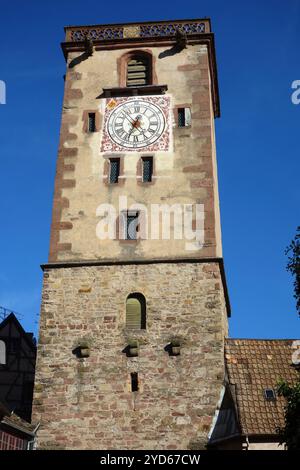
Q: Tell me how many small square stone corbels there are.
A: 3